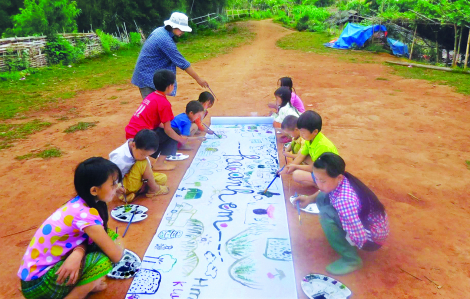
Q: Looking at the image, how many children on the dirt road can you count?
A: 10